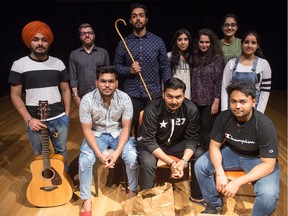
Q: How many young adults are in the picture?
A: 10